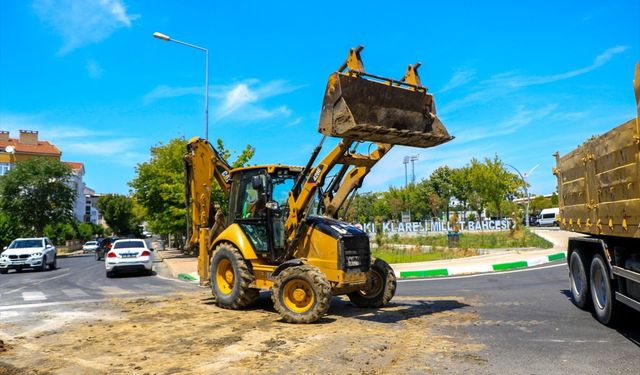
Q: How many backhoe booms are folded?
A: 1